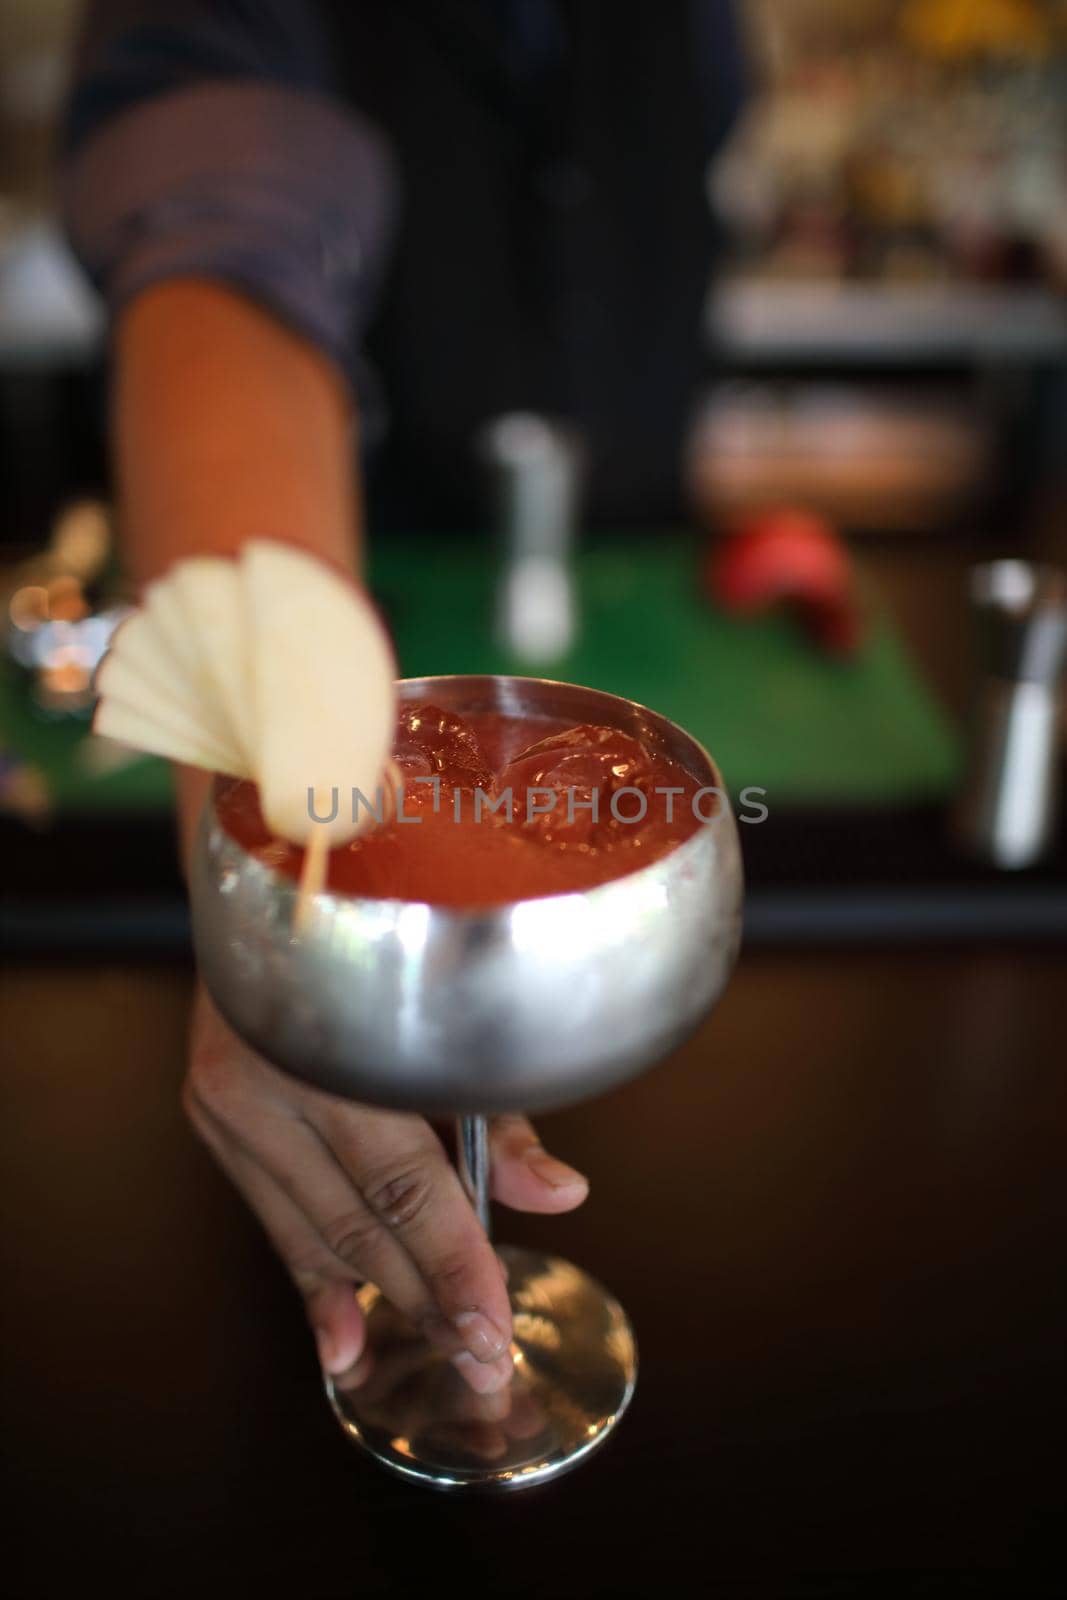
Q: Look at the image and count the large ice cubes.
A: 2